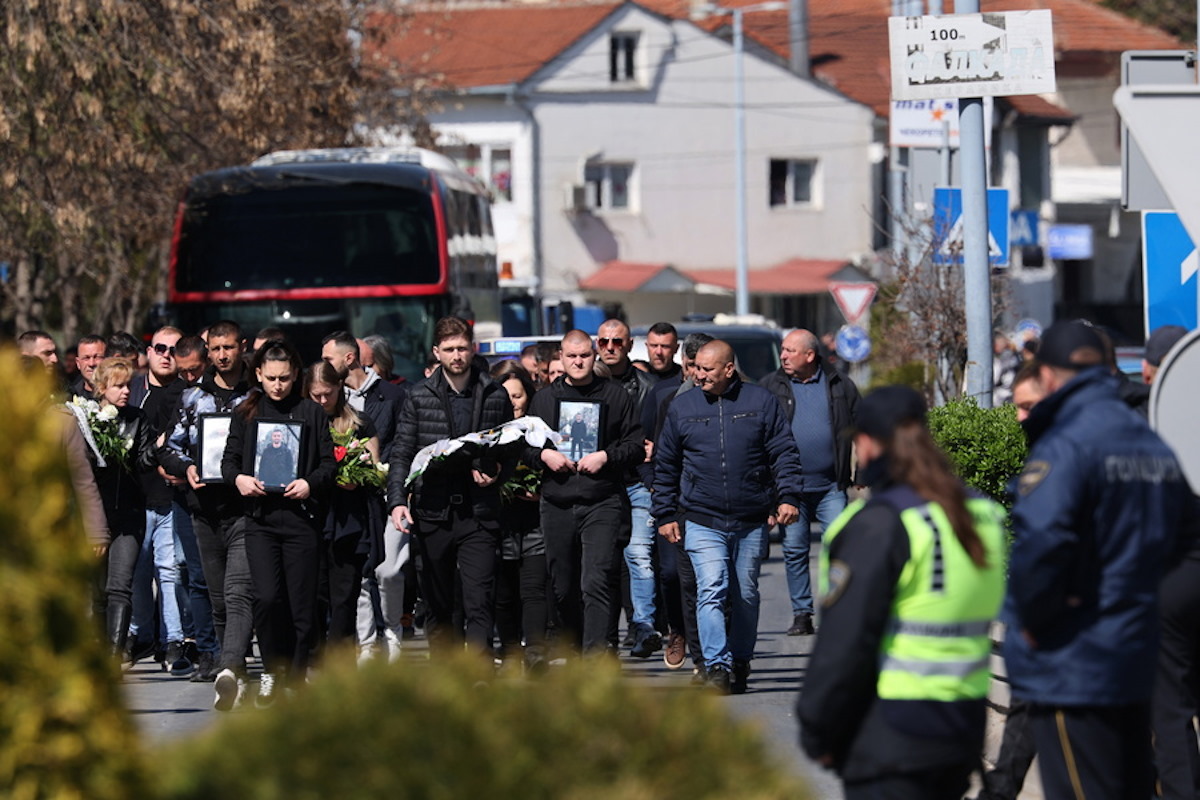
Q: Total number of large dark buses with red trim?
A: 1